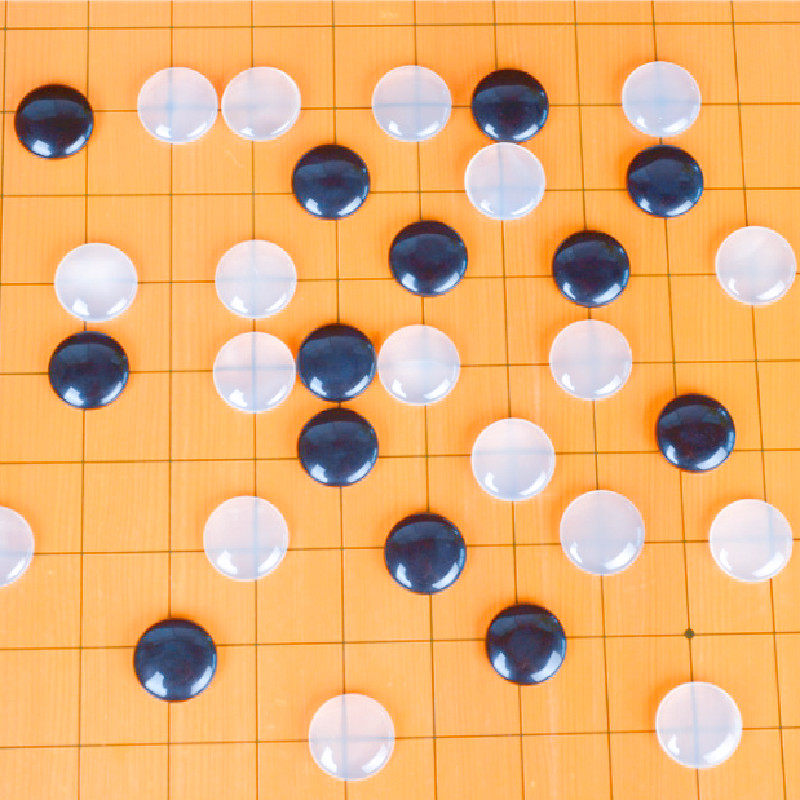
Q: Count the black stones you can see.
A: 13